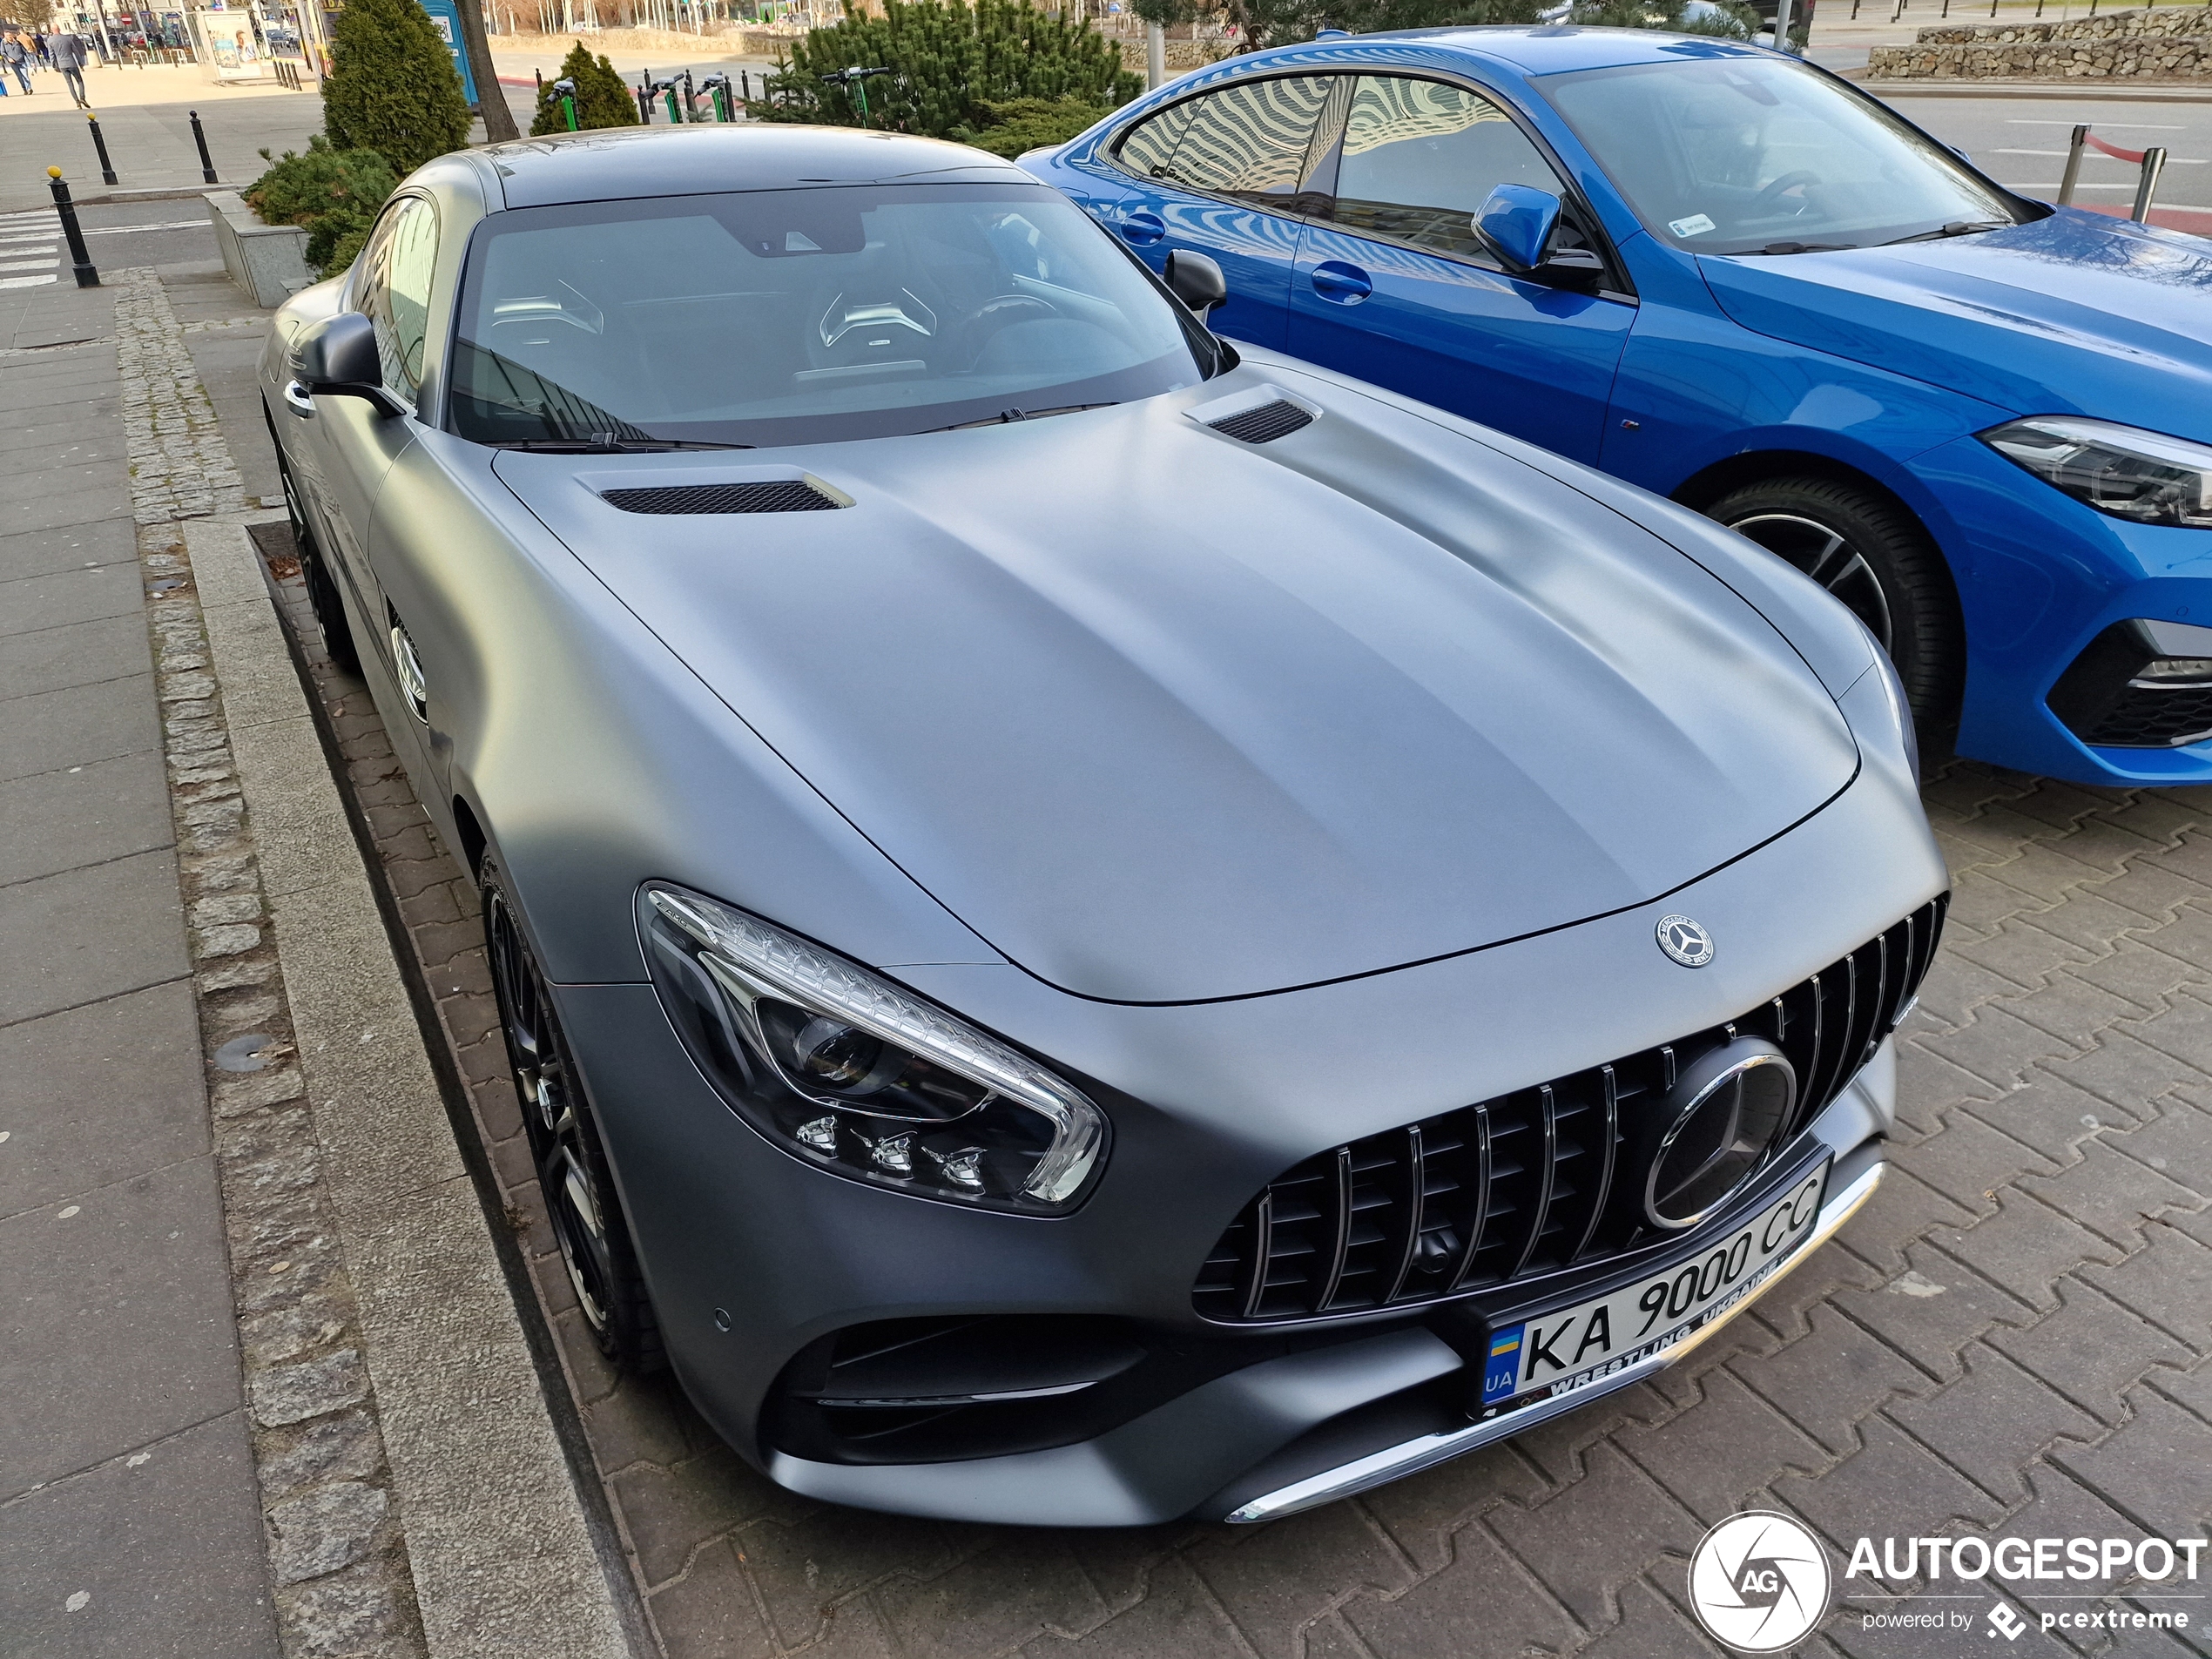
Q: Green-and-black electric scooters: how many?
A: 4